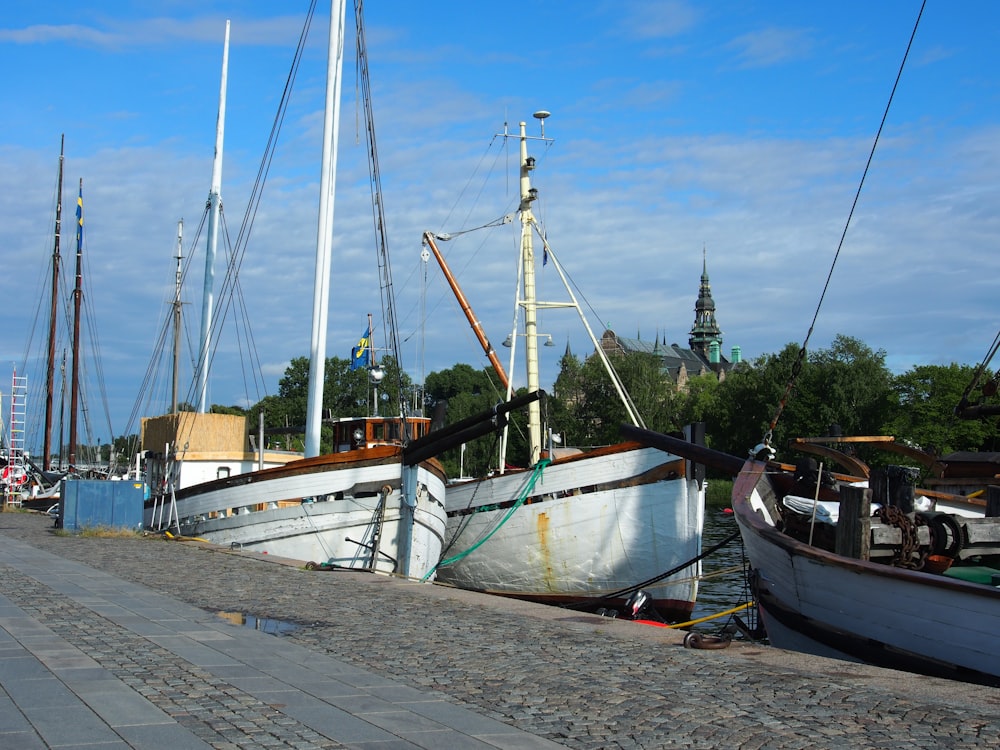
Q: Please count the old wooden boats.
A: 3